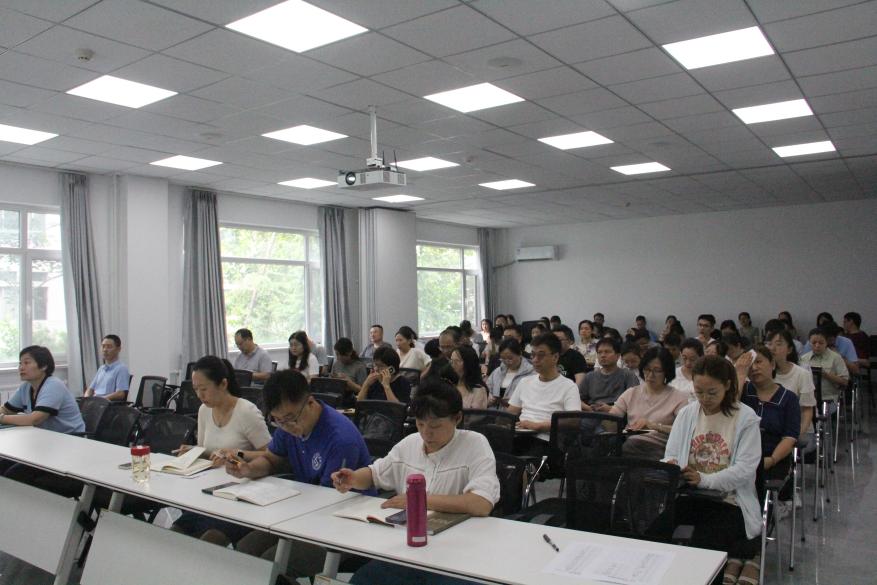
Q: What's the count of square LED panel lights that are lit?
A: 15